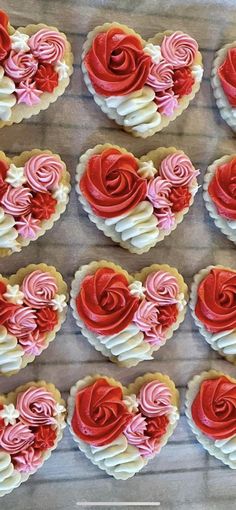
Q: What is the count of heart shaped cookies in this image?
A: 12